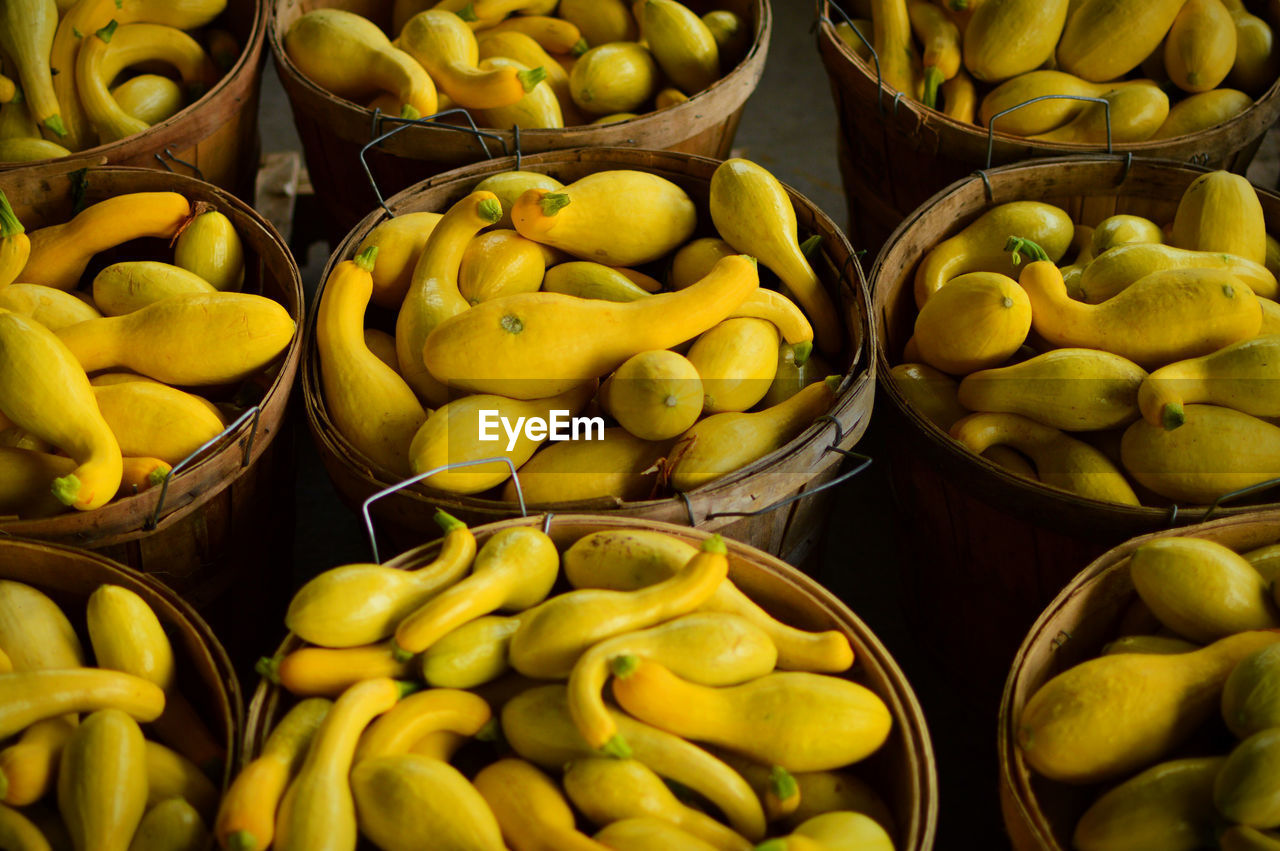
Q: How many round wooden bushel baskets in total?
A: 9